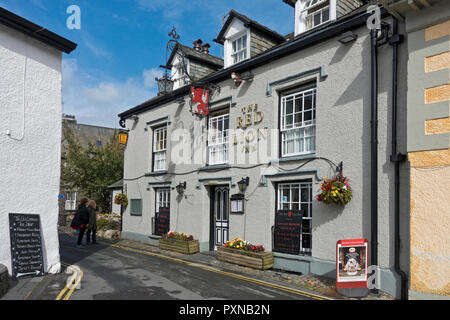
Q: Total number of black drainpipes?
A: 2